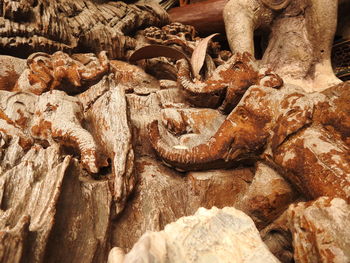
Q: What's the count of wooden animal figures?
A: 4